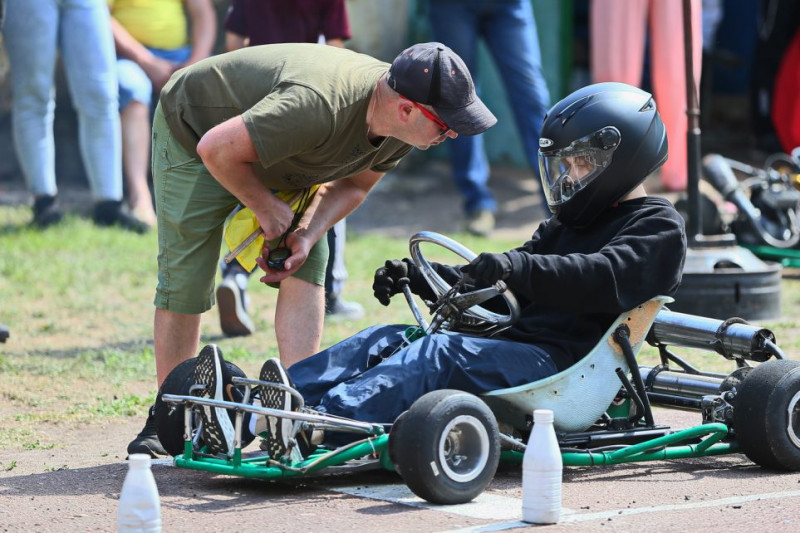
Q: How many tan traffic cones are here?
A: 0